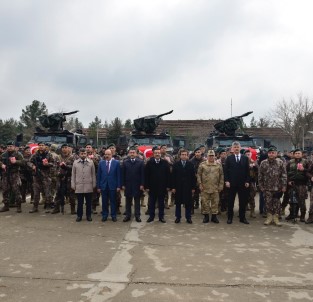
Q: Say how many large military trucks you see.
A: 3